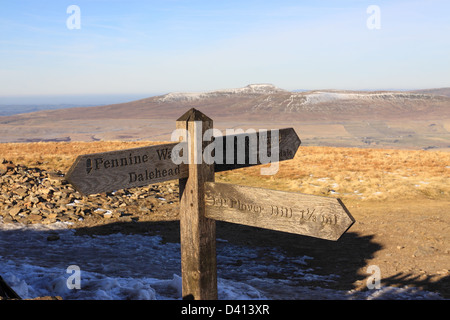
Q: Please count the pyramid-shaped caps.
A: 1